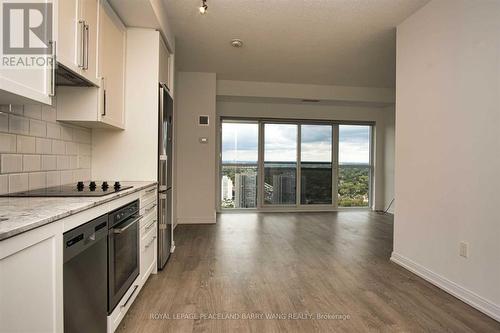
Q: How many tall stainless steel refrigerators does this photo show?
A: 1